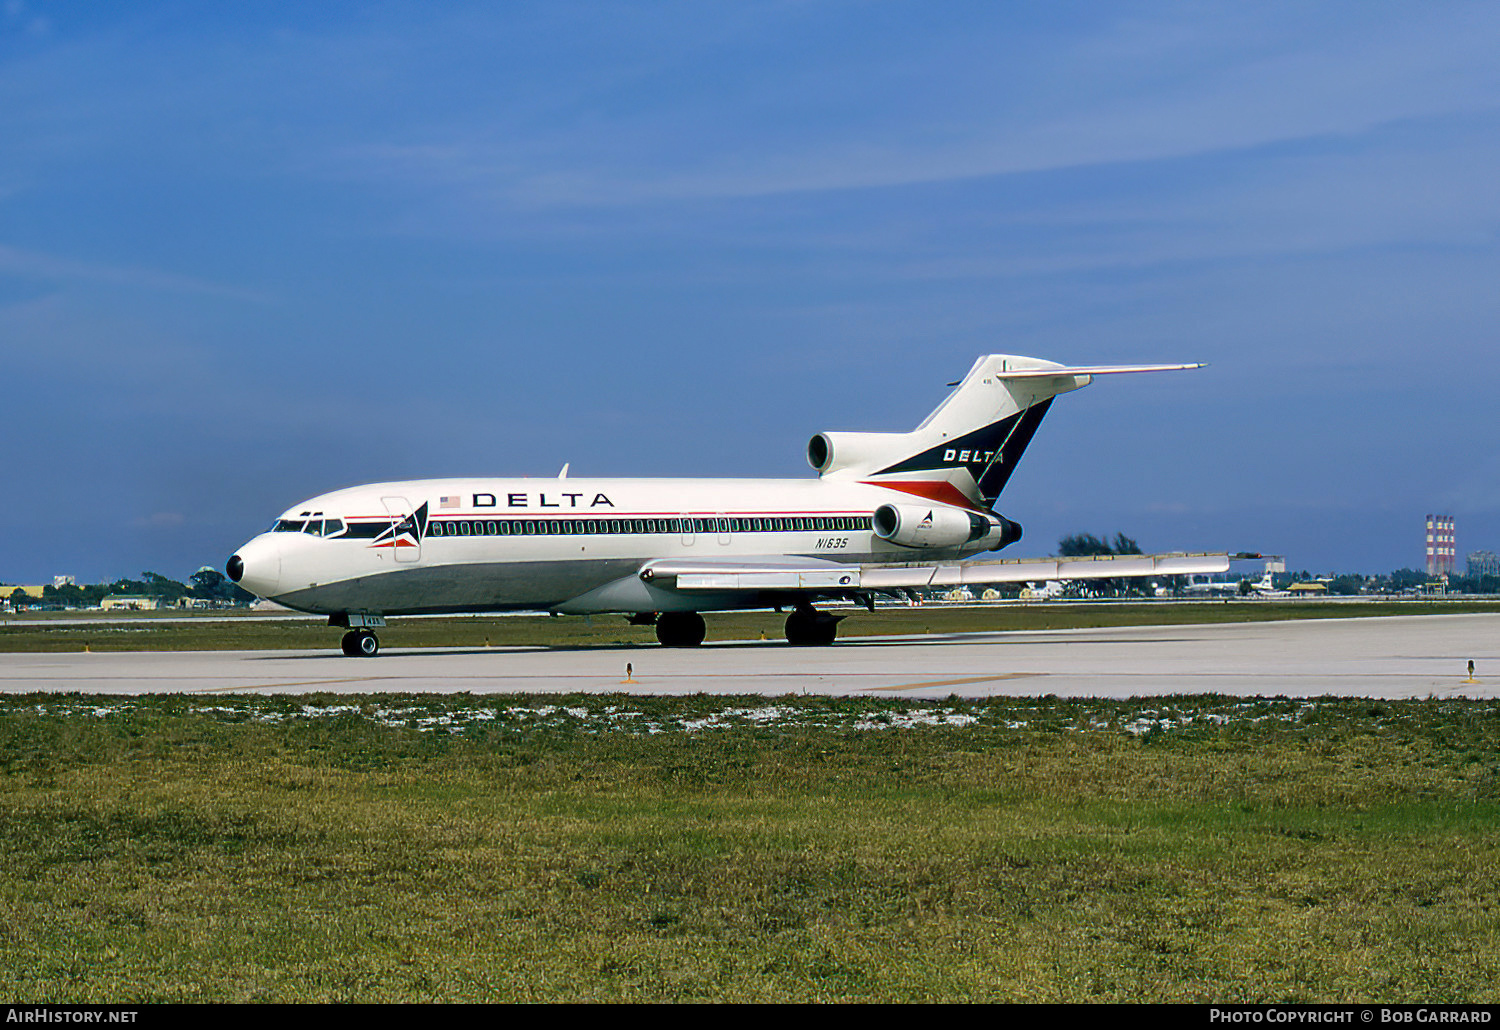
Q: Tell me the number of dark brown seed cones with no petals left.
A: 0